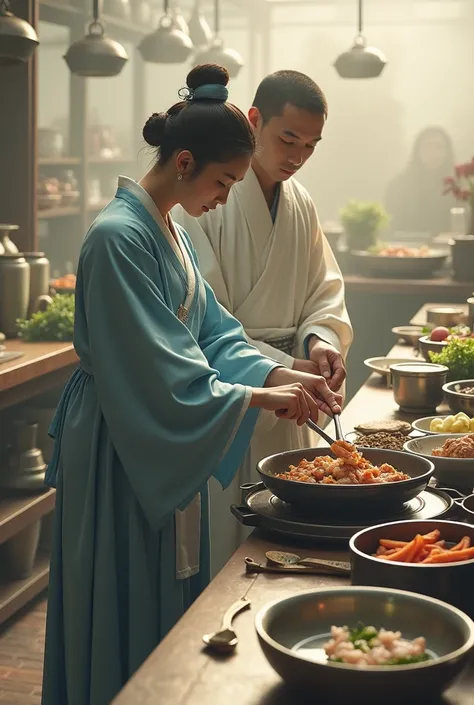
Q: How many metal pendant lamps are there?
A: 5